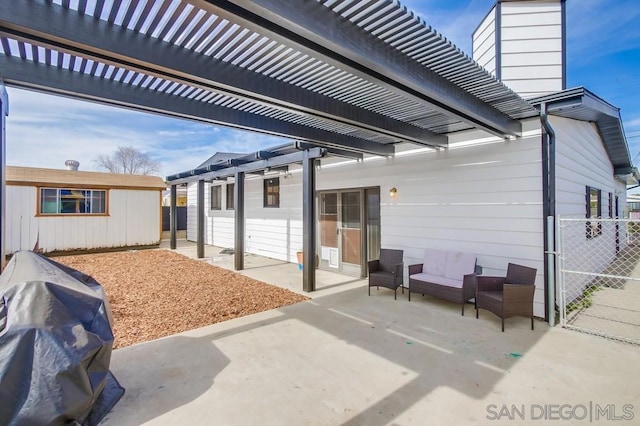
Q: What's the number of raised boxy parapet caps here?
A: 1